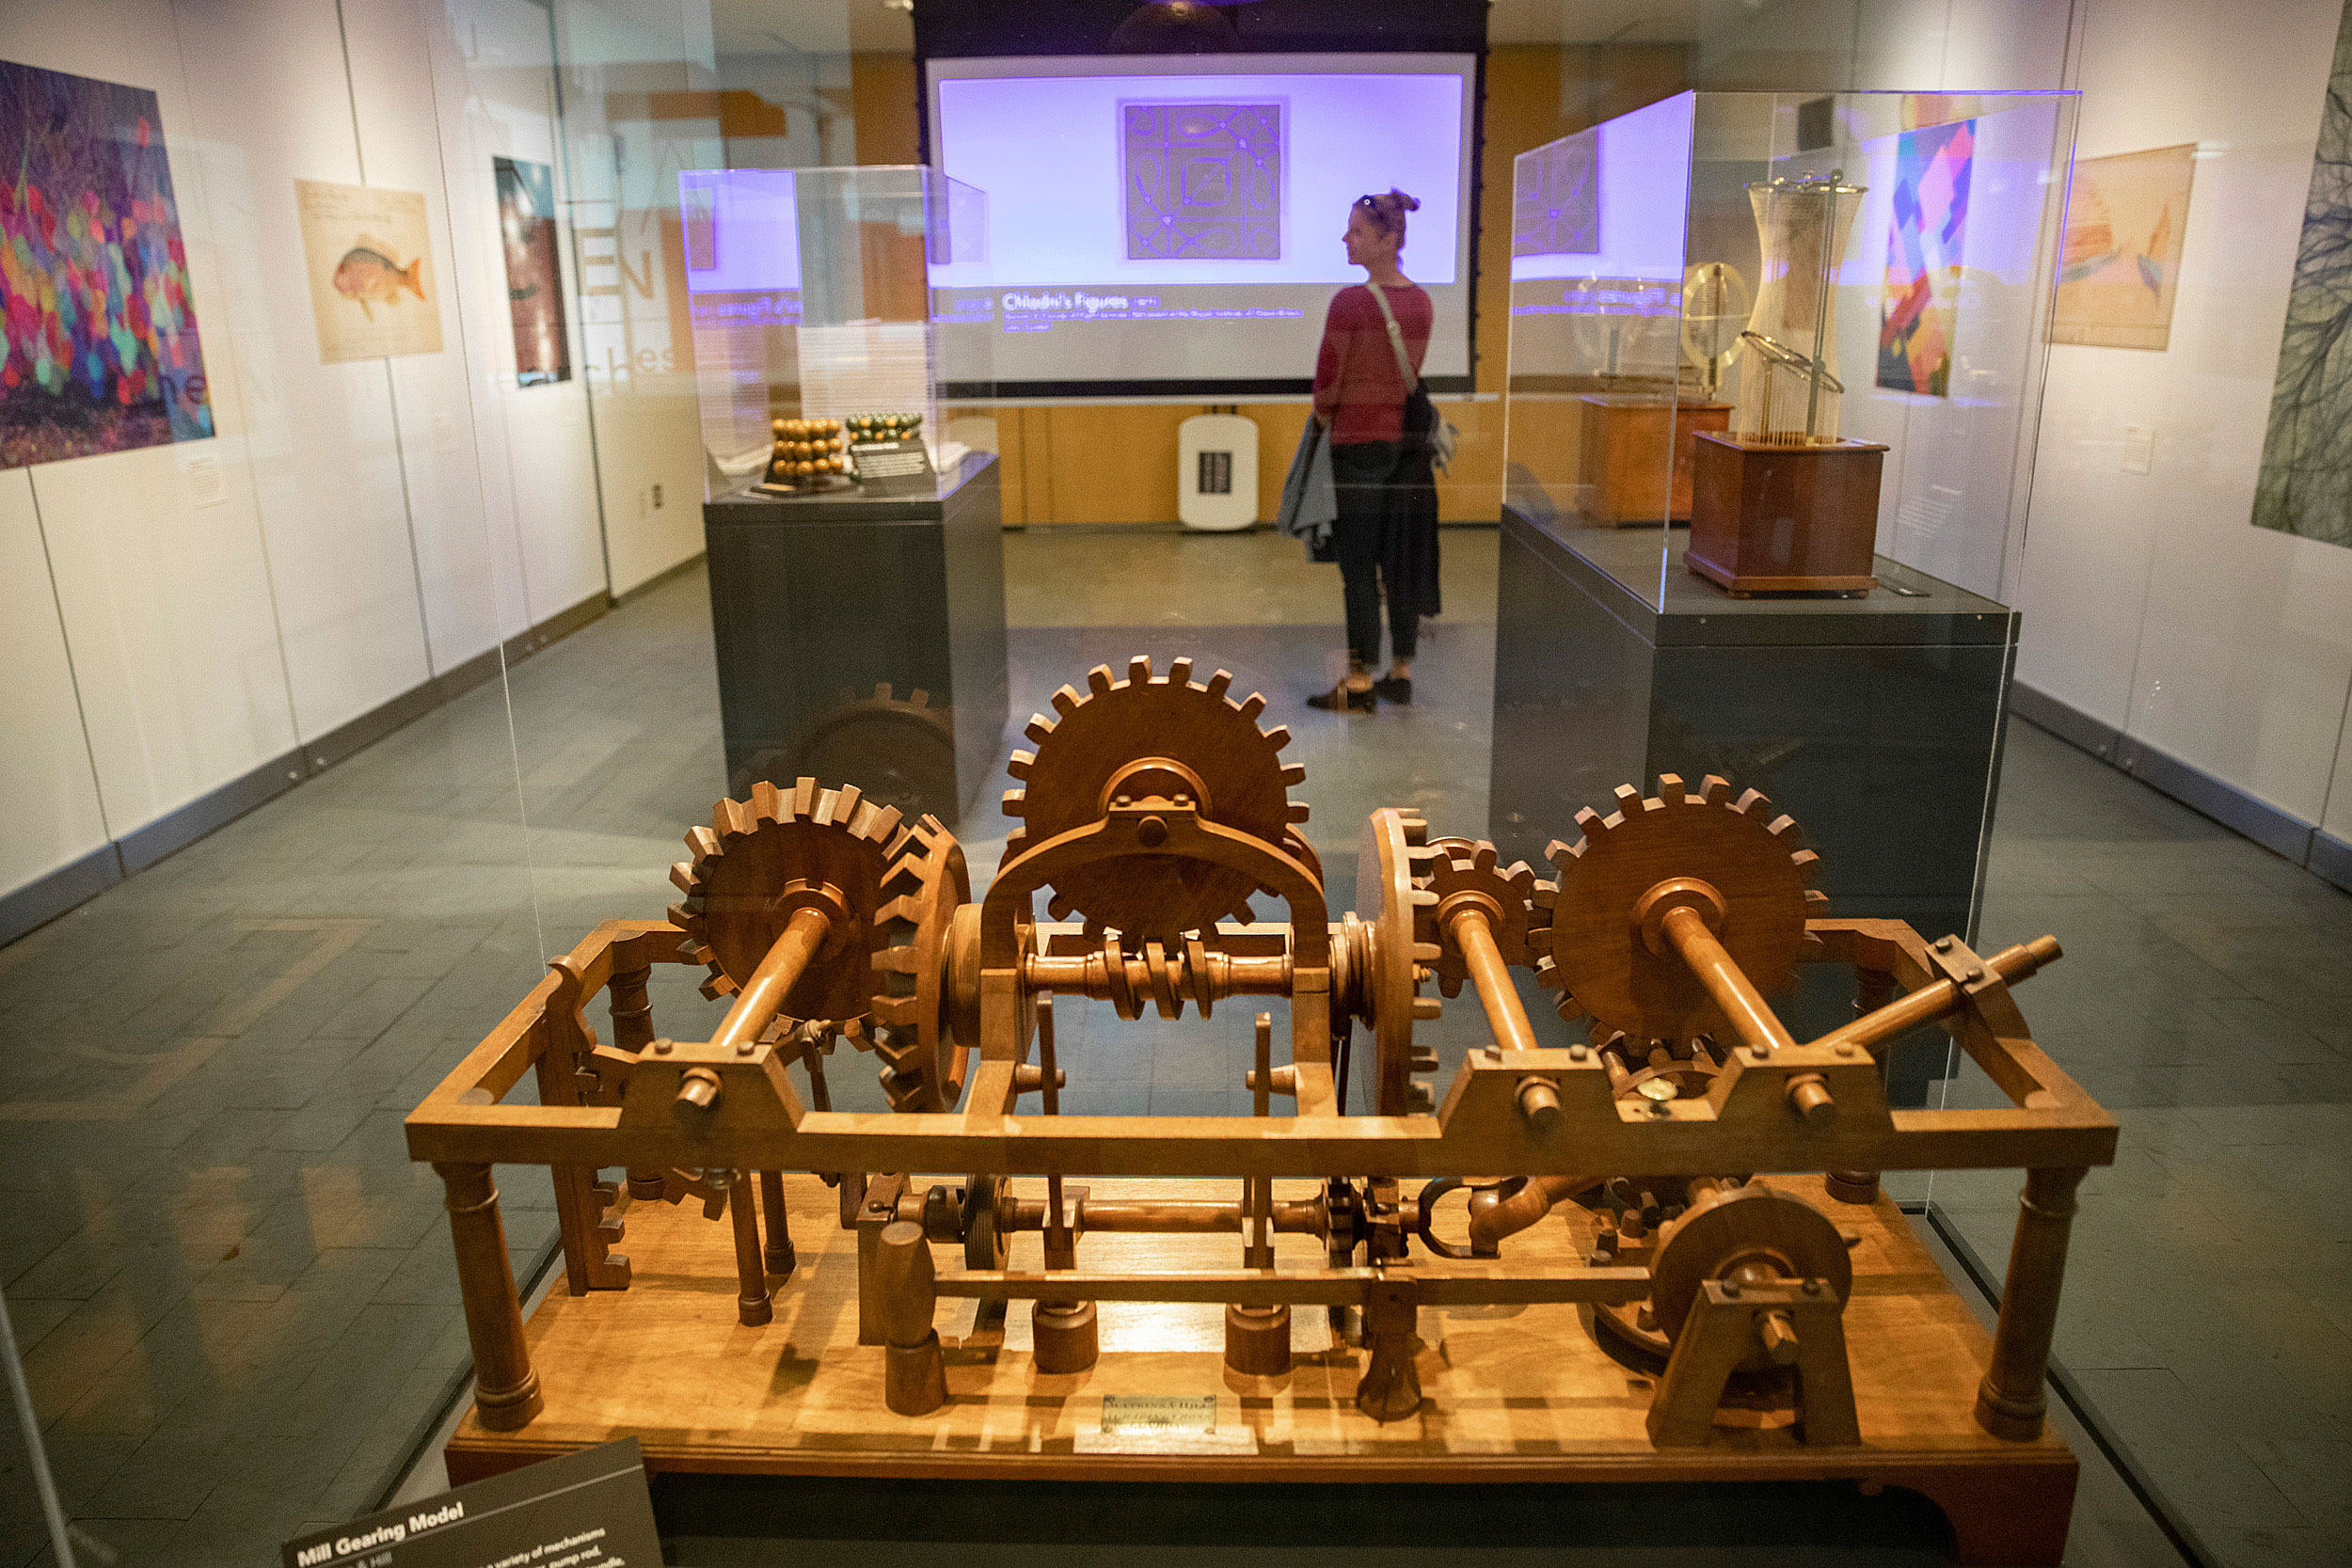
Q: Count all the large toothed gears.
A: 5